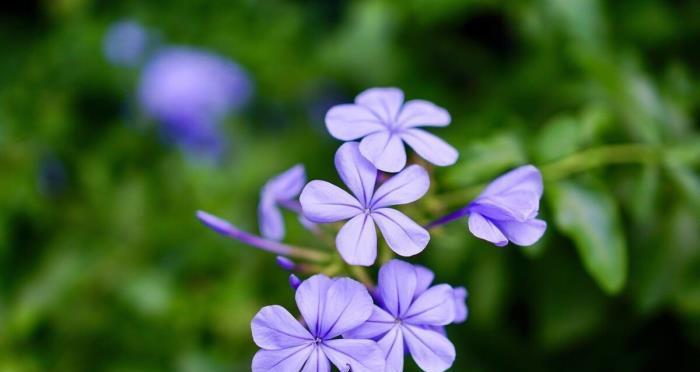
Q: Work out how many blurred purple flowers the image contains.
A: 2